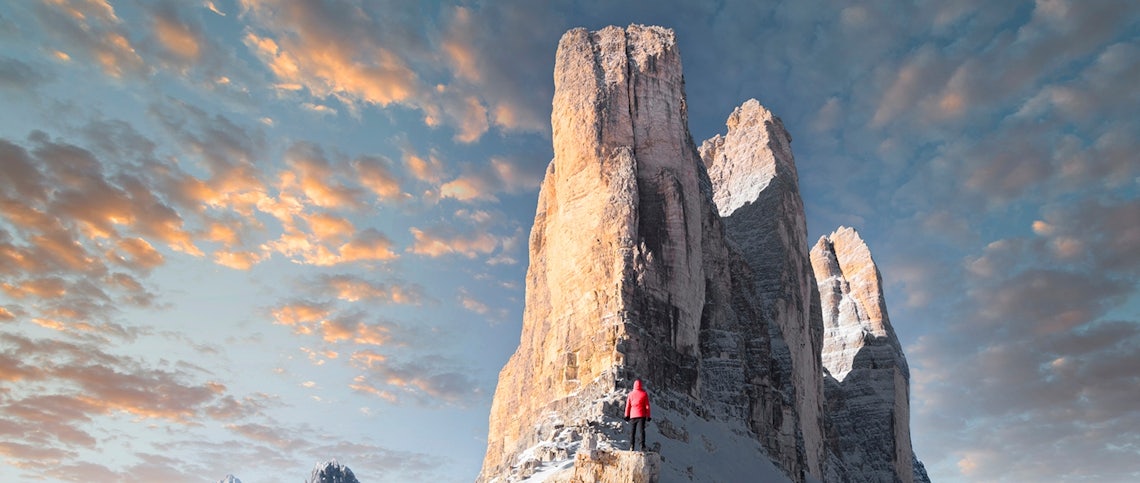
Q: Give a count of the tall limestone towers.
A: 3